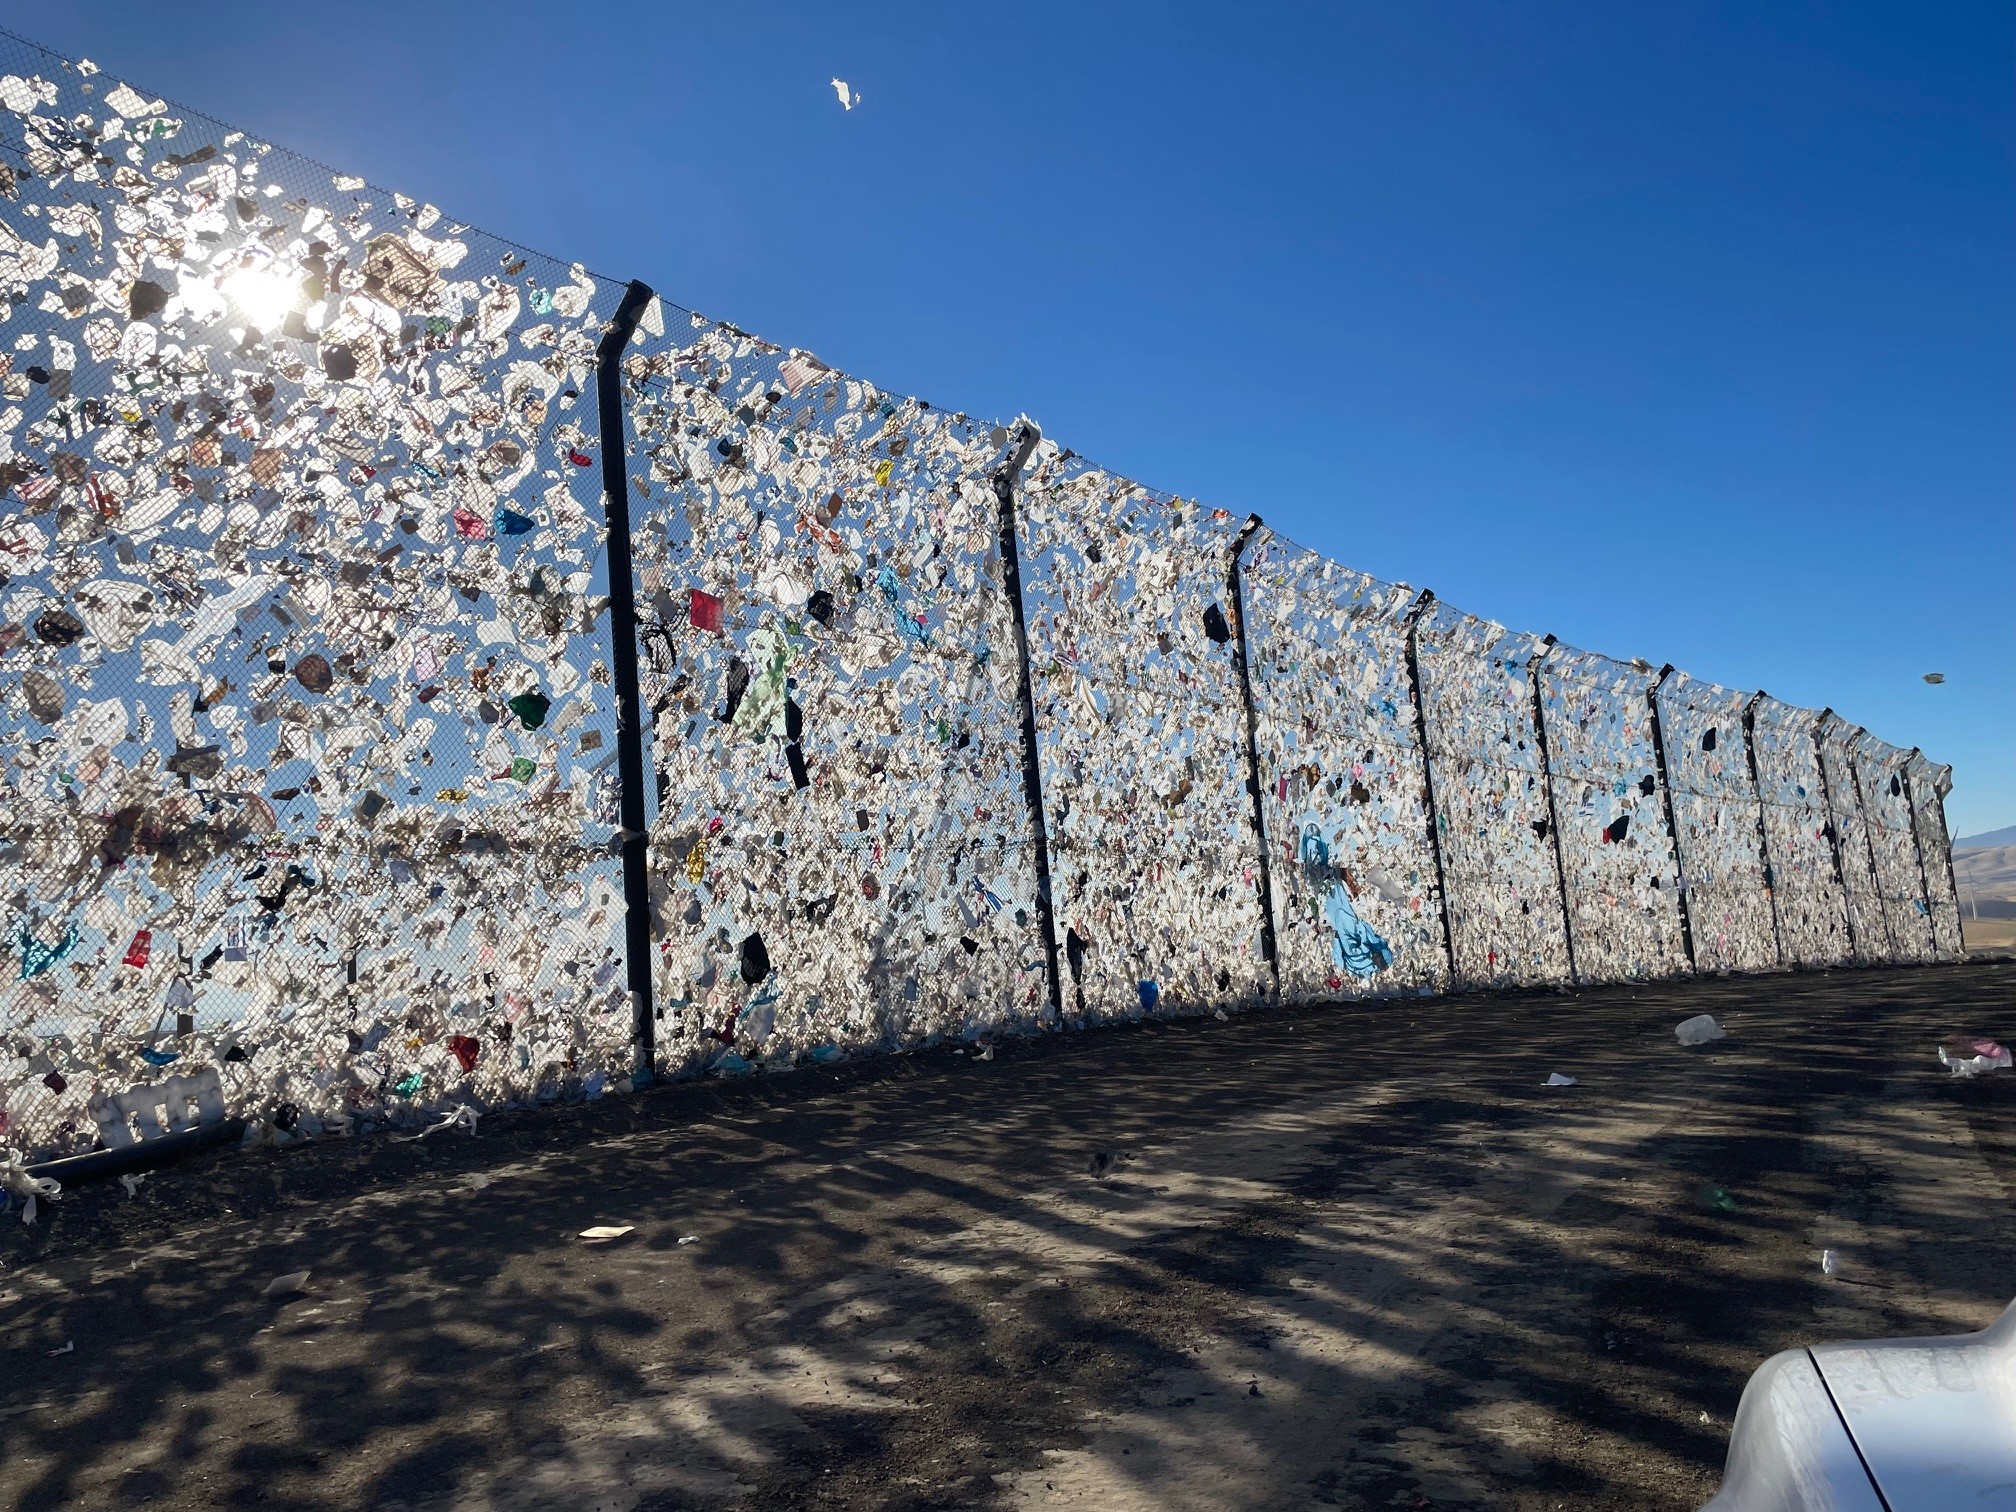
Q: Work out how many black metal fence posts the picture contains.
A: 11